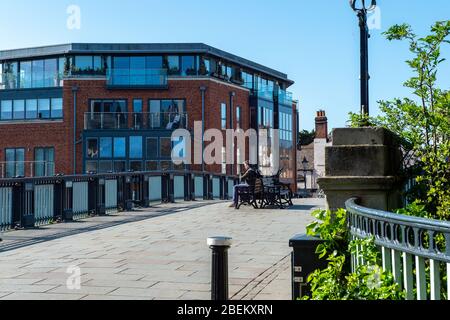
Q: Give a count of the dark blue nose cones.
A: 0